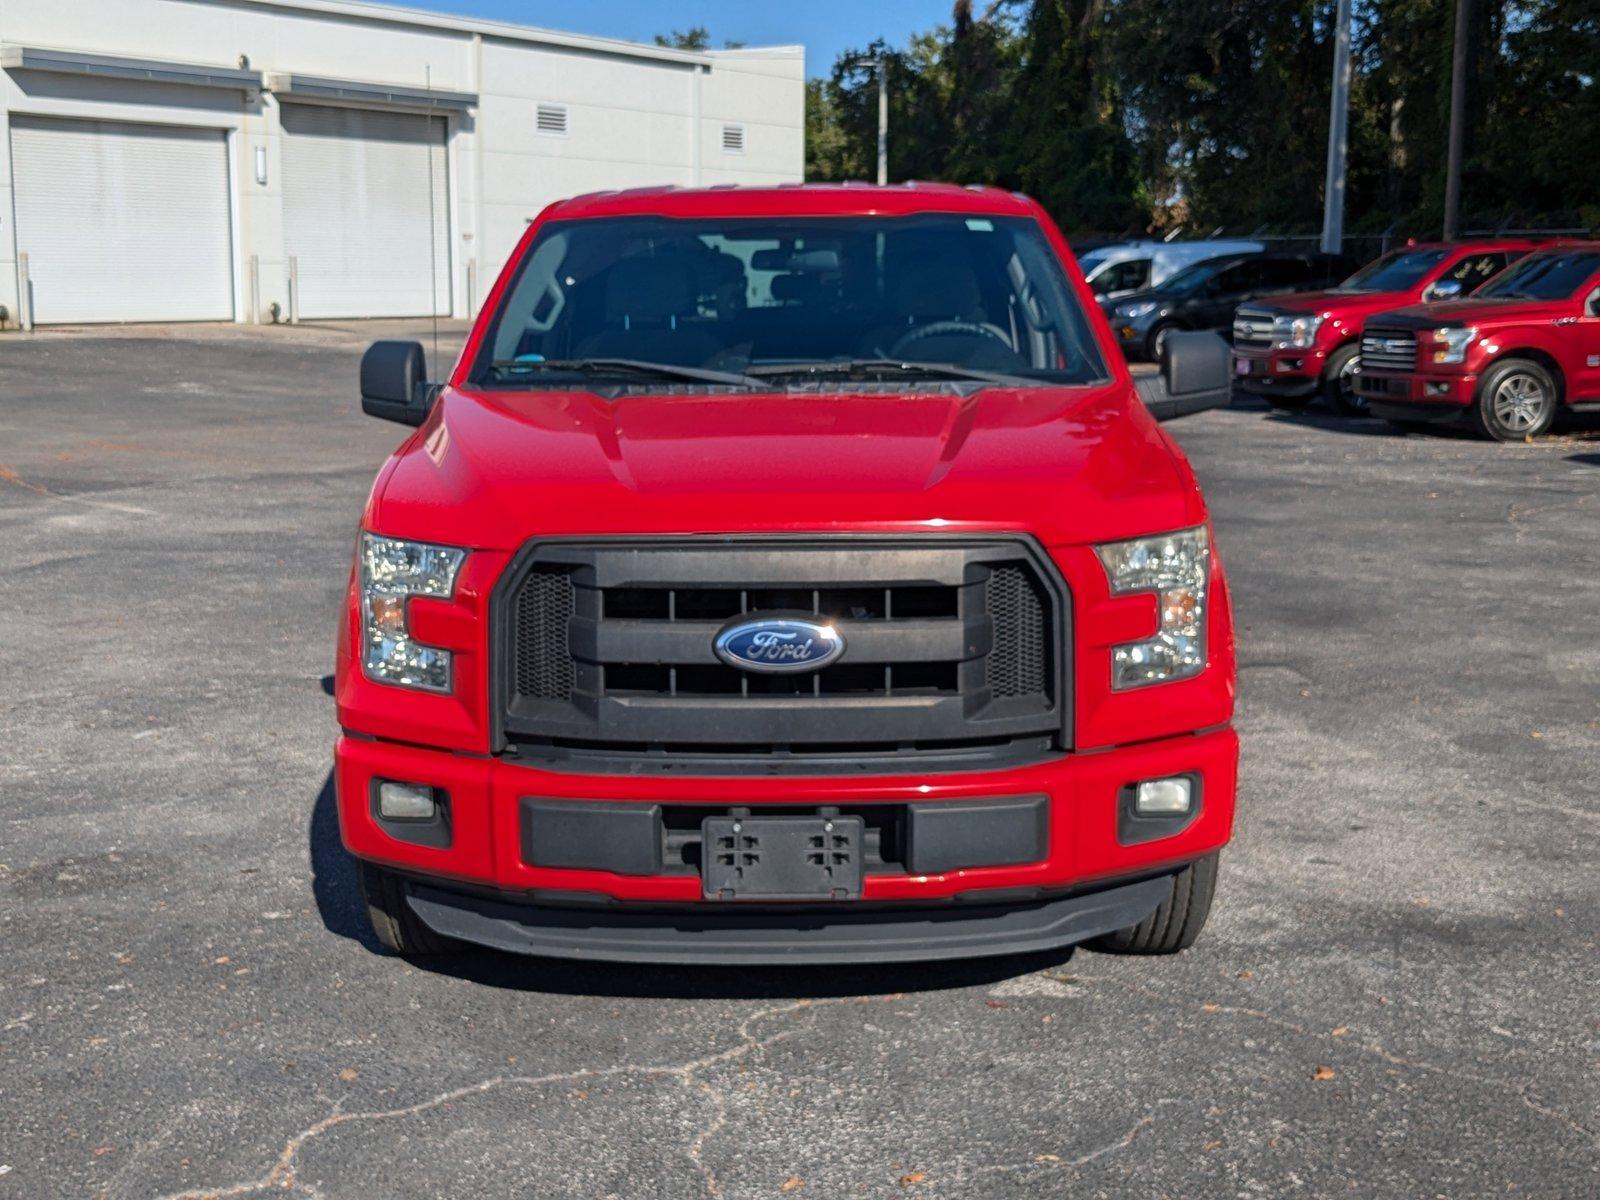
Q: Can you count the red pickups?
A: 3